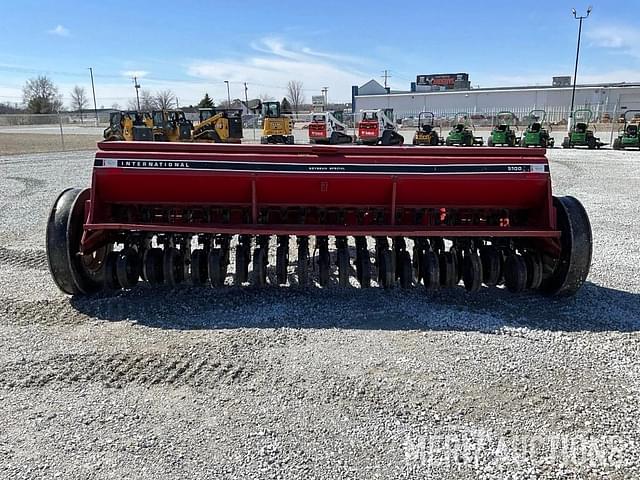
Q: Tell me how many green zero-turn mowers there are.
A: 5